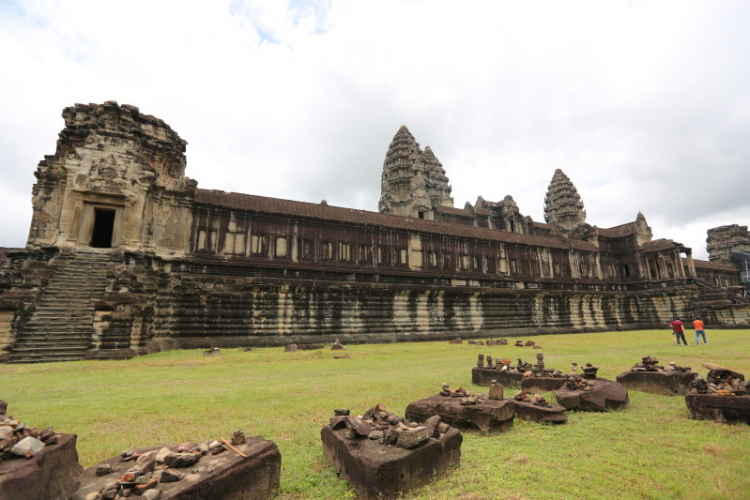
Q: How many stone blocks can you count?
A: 10